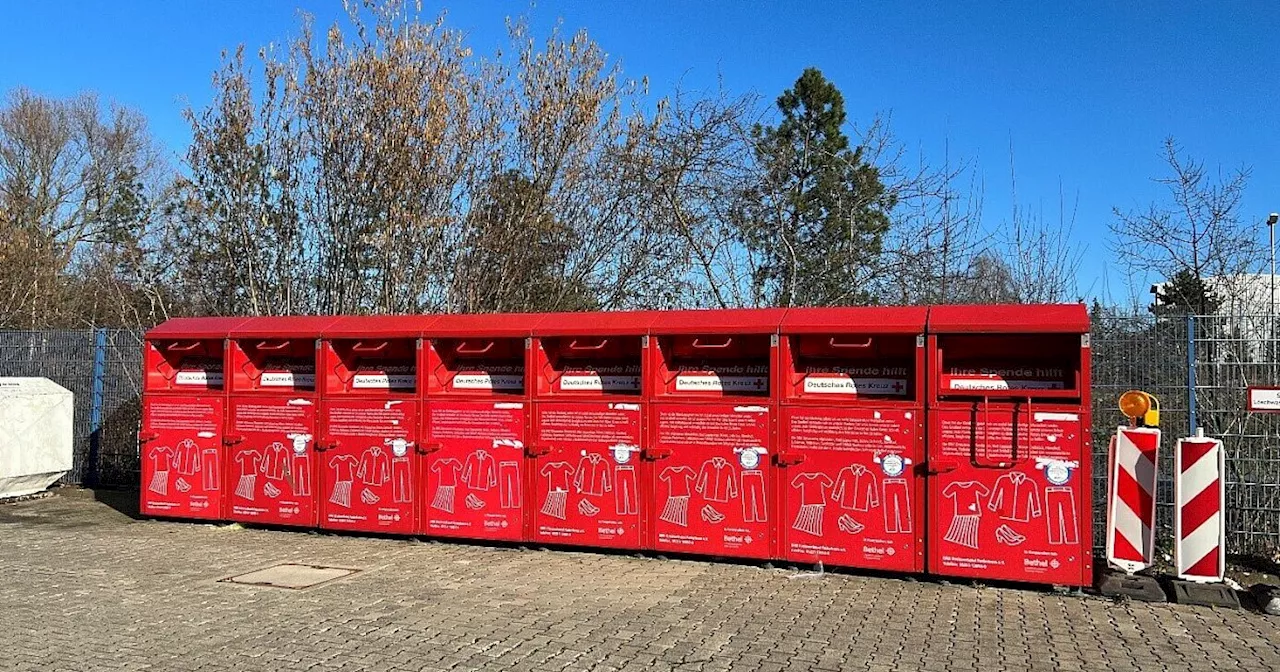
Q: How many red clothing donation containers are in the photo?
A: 8